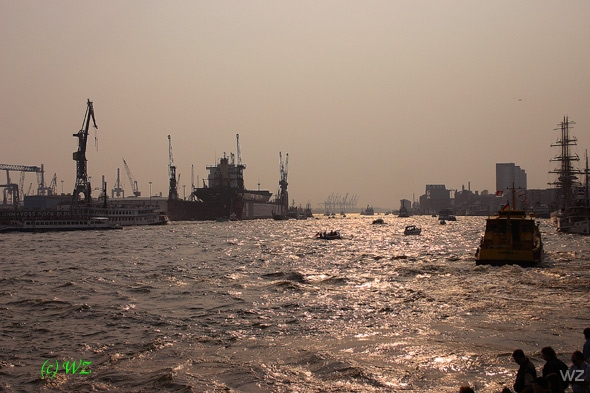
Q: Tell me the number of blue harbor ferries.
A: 0